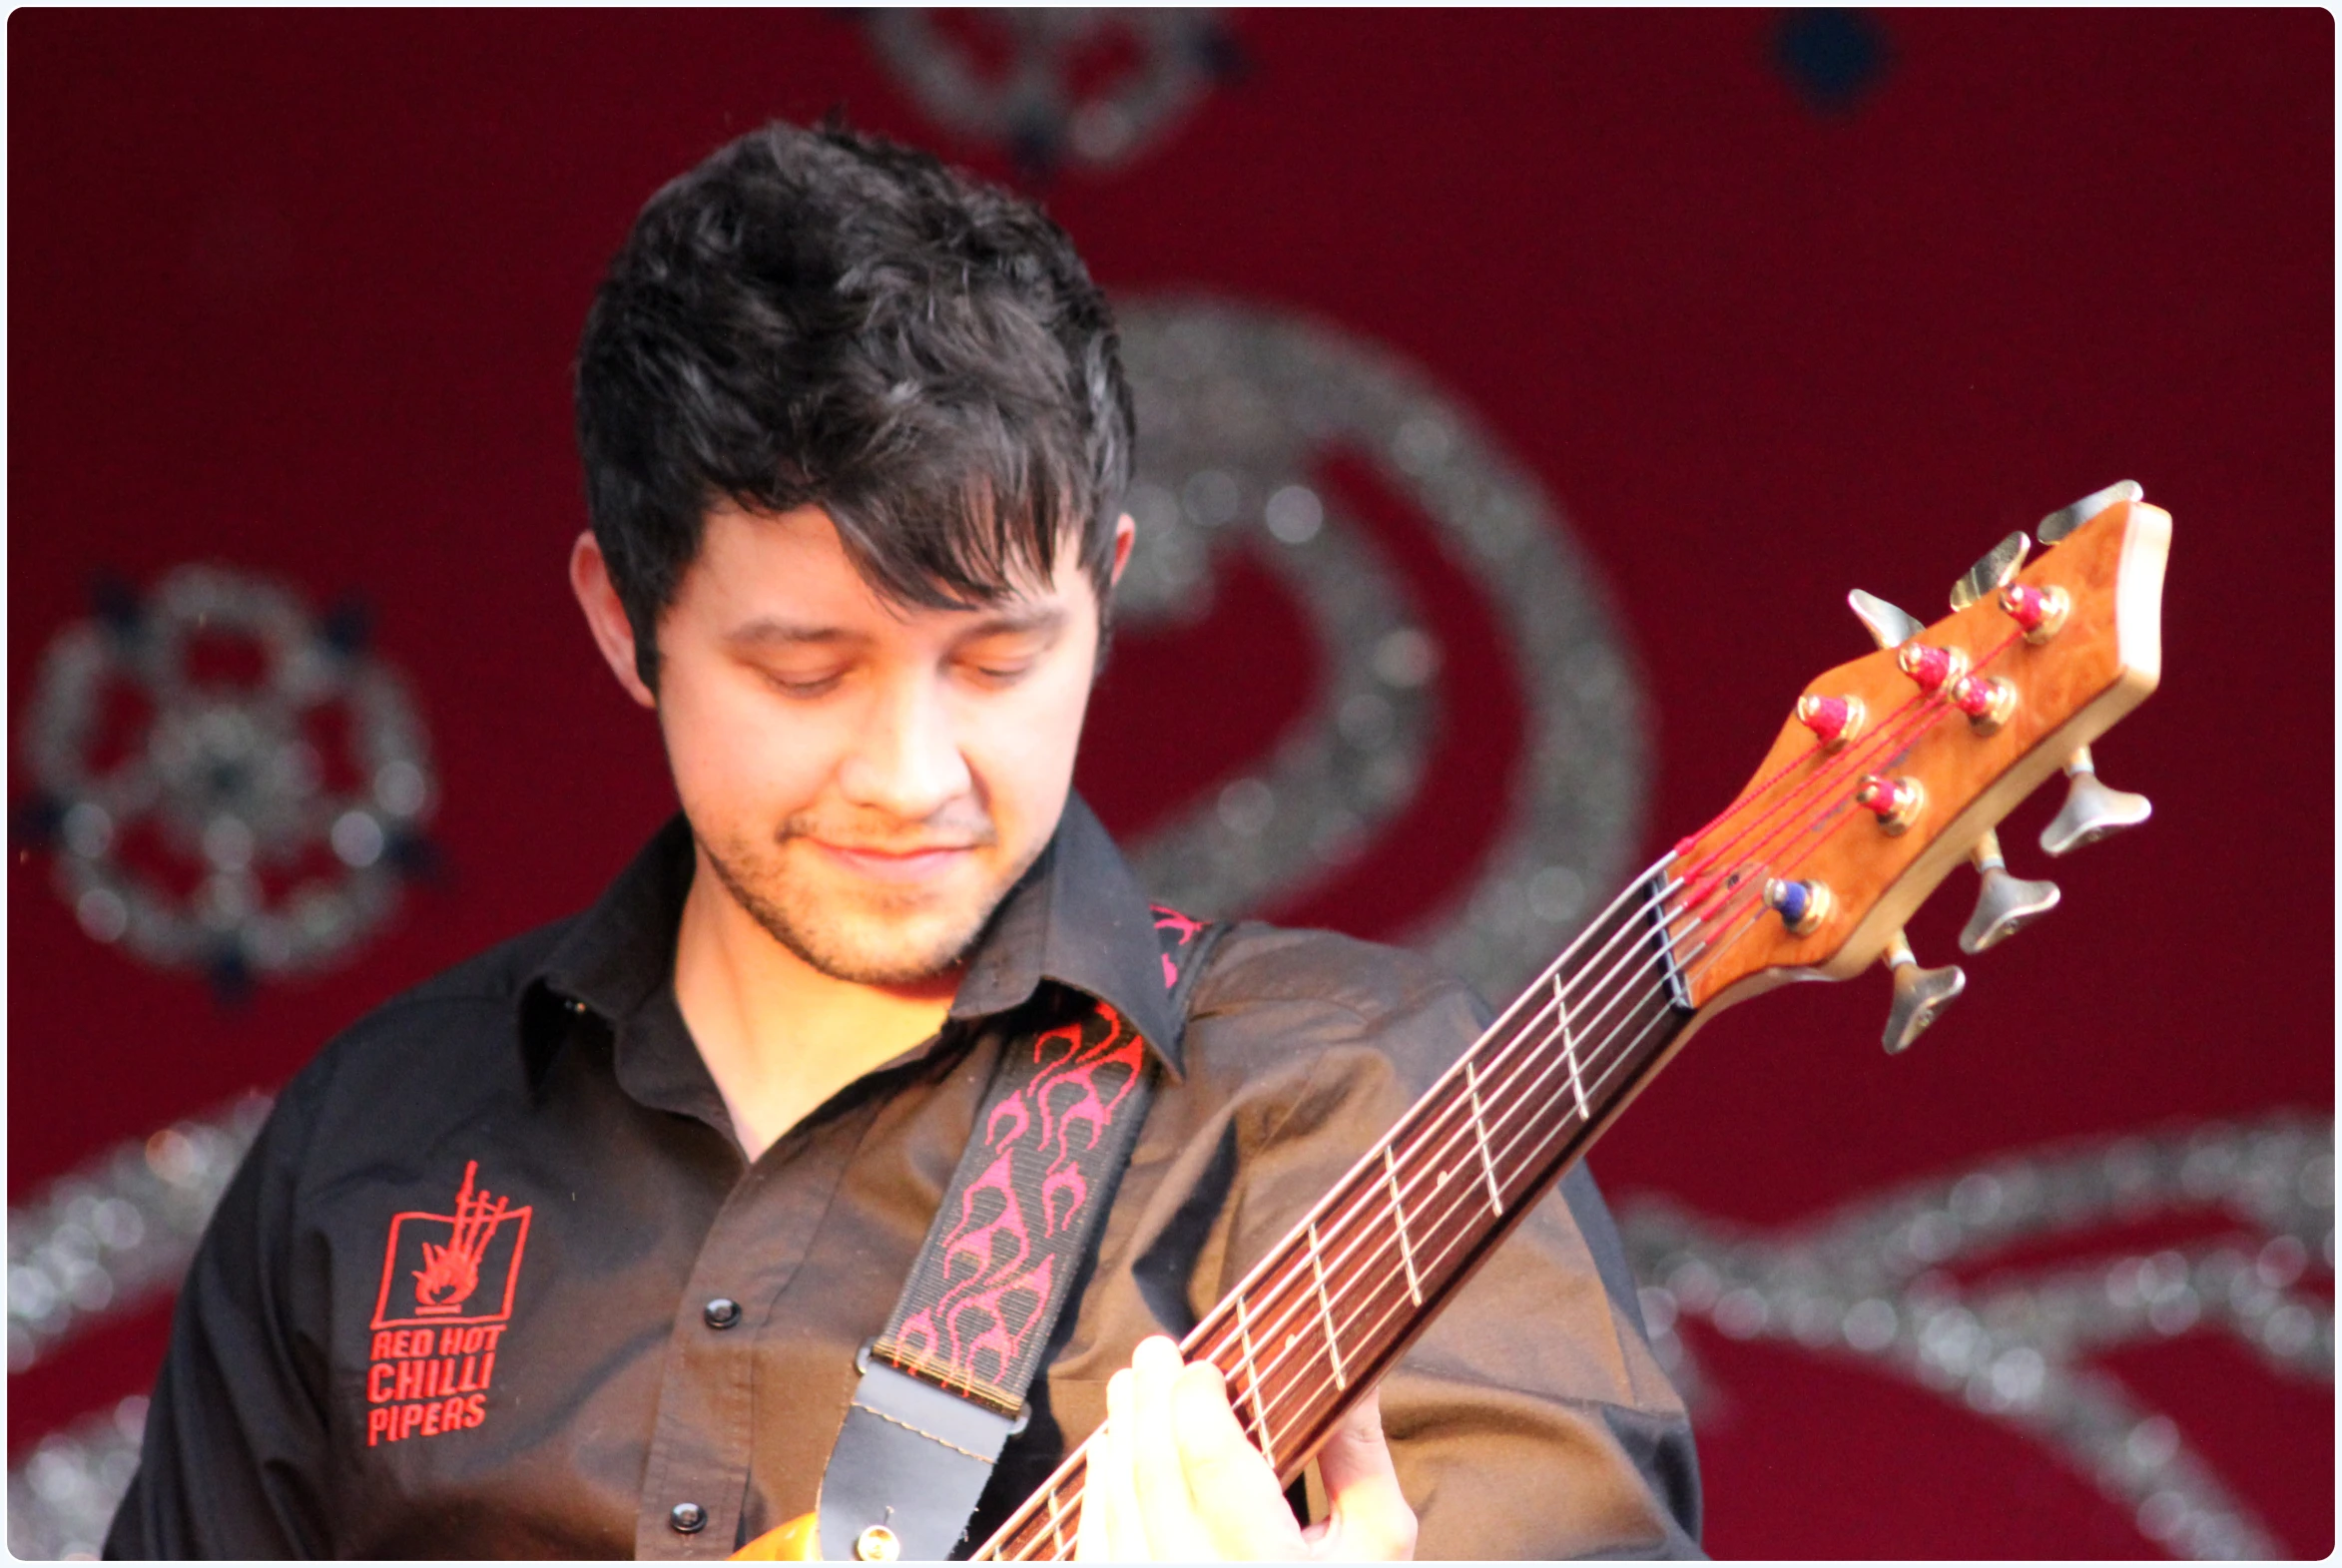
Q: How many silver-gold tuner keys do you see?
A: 6